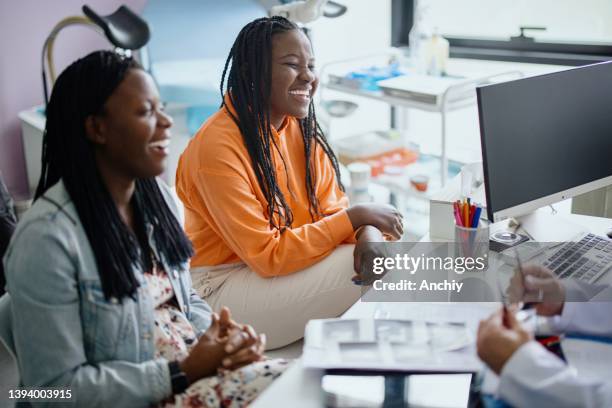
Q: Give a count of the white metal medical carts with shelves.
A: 1